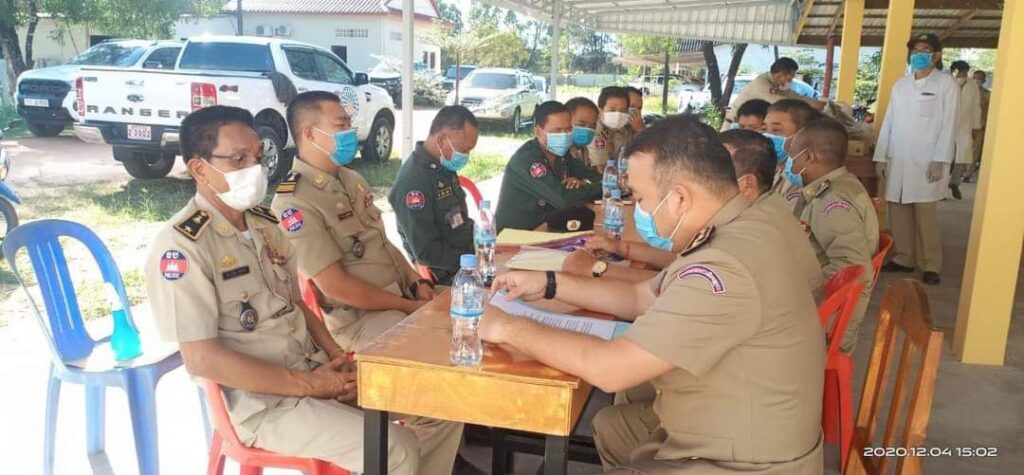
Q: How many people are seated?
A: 12